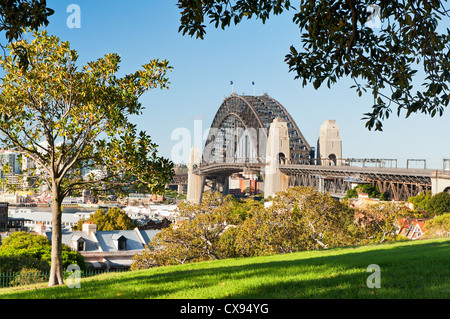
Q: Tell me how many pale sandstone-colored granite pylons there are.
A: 3